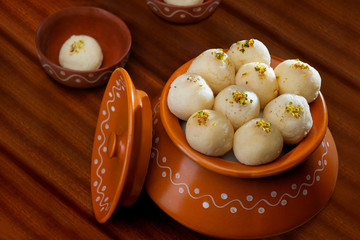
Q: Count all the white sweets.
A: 11